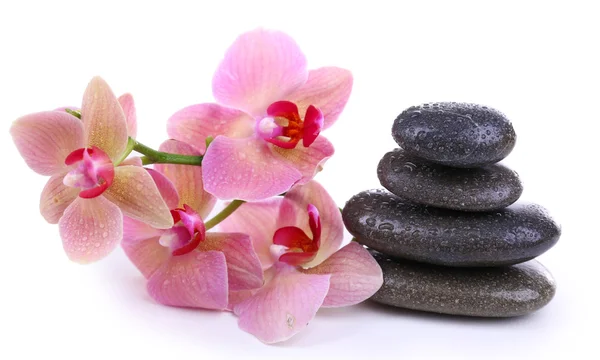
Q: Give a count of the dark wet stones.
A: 4